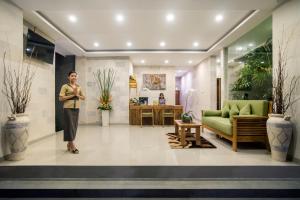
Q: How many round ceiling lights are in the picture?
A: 11